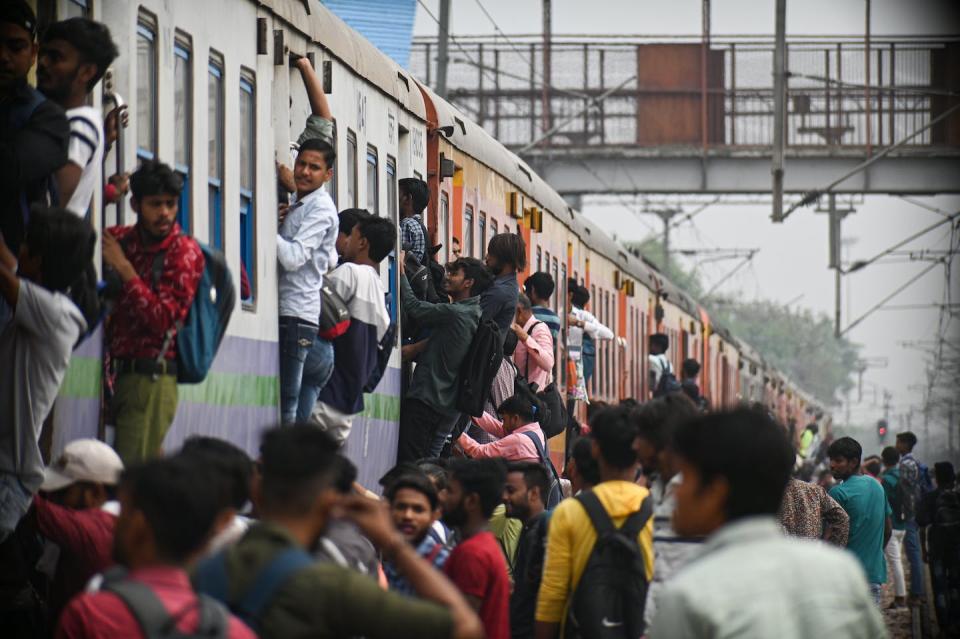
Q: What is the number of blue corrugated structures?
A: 1